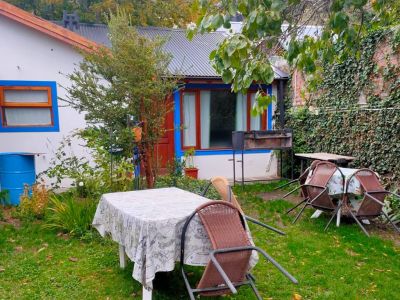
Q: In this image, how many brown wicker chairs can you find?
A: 5